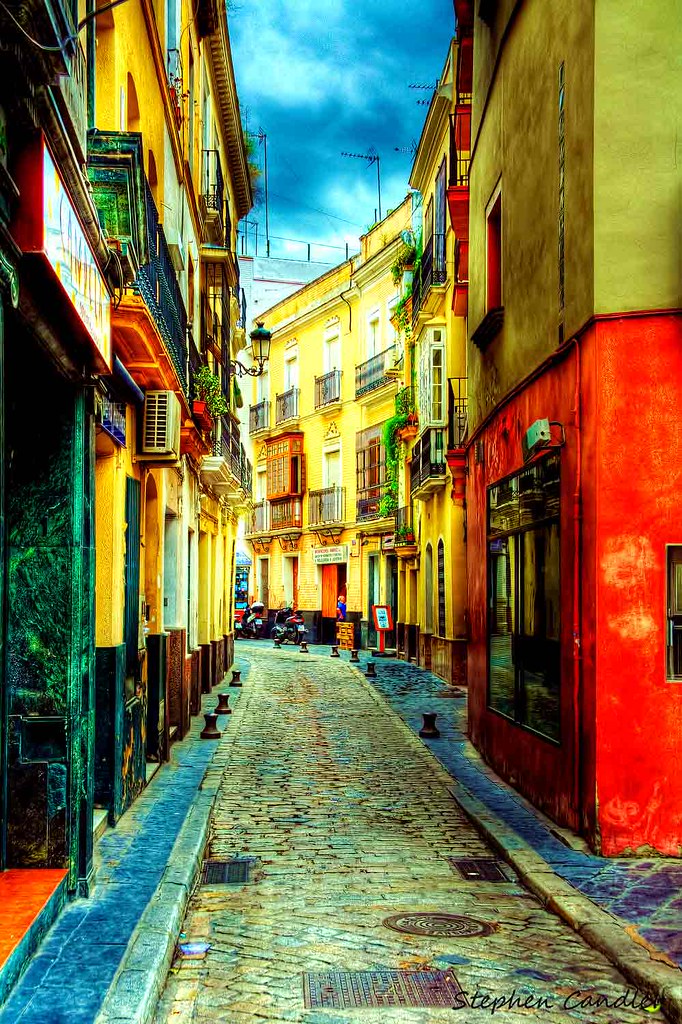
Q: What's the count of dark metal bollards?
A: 9